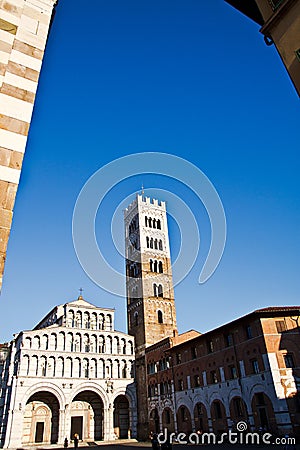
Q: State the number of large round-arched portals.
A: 3